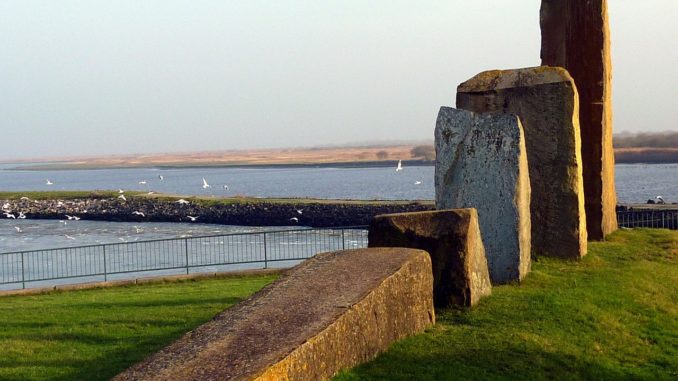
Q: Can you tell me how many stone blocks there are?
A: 5